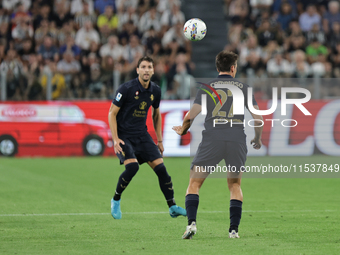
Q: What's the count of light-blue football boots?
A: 2